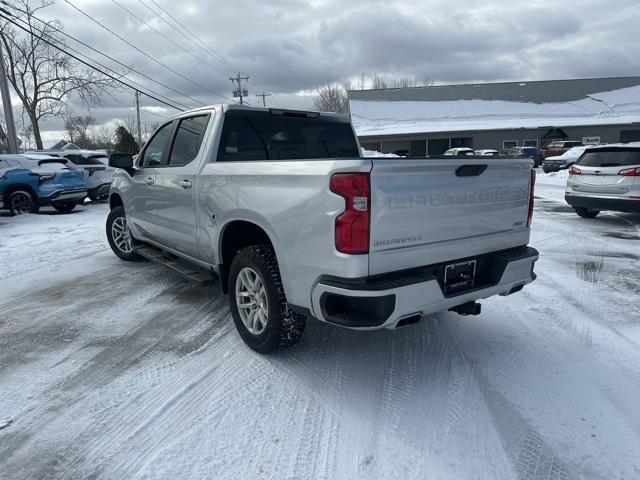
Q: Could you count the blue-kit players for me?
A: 0